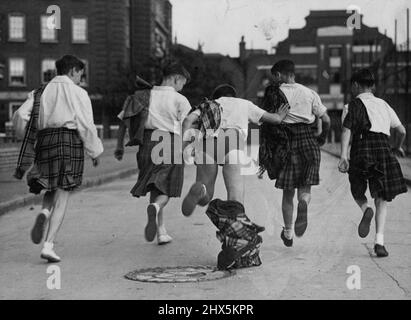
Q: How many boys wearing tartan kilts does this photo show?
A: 4